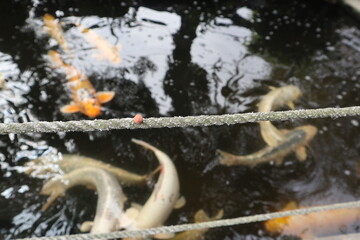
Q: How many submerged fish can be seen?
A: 10